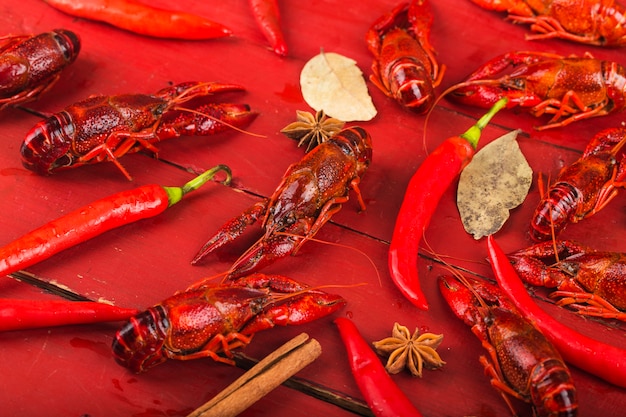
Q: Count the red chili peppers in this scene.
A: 7